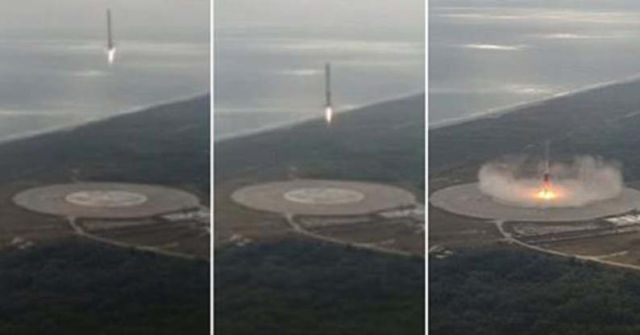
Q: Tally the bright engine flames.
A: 3